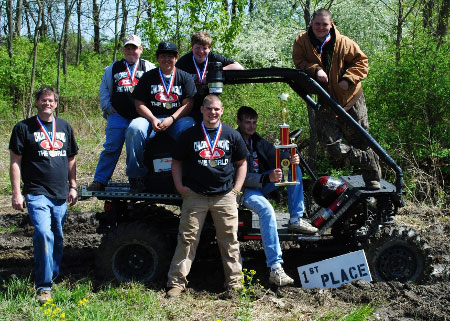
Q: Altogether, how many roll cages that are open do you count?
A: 1